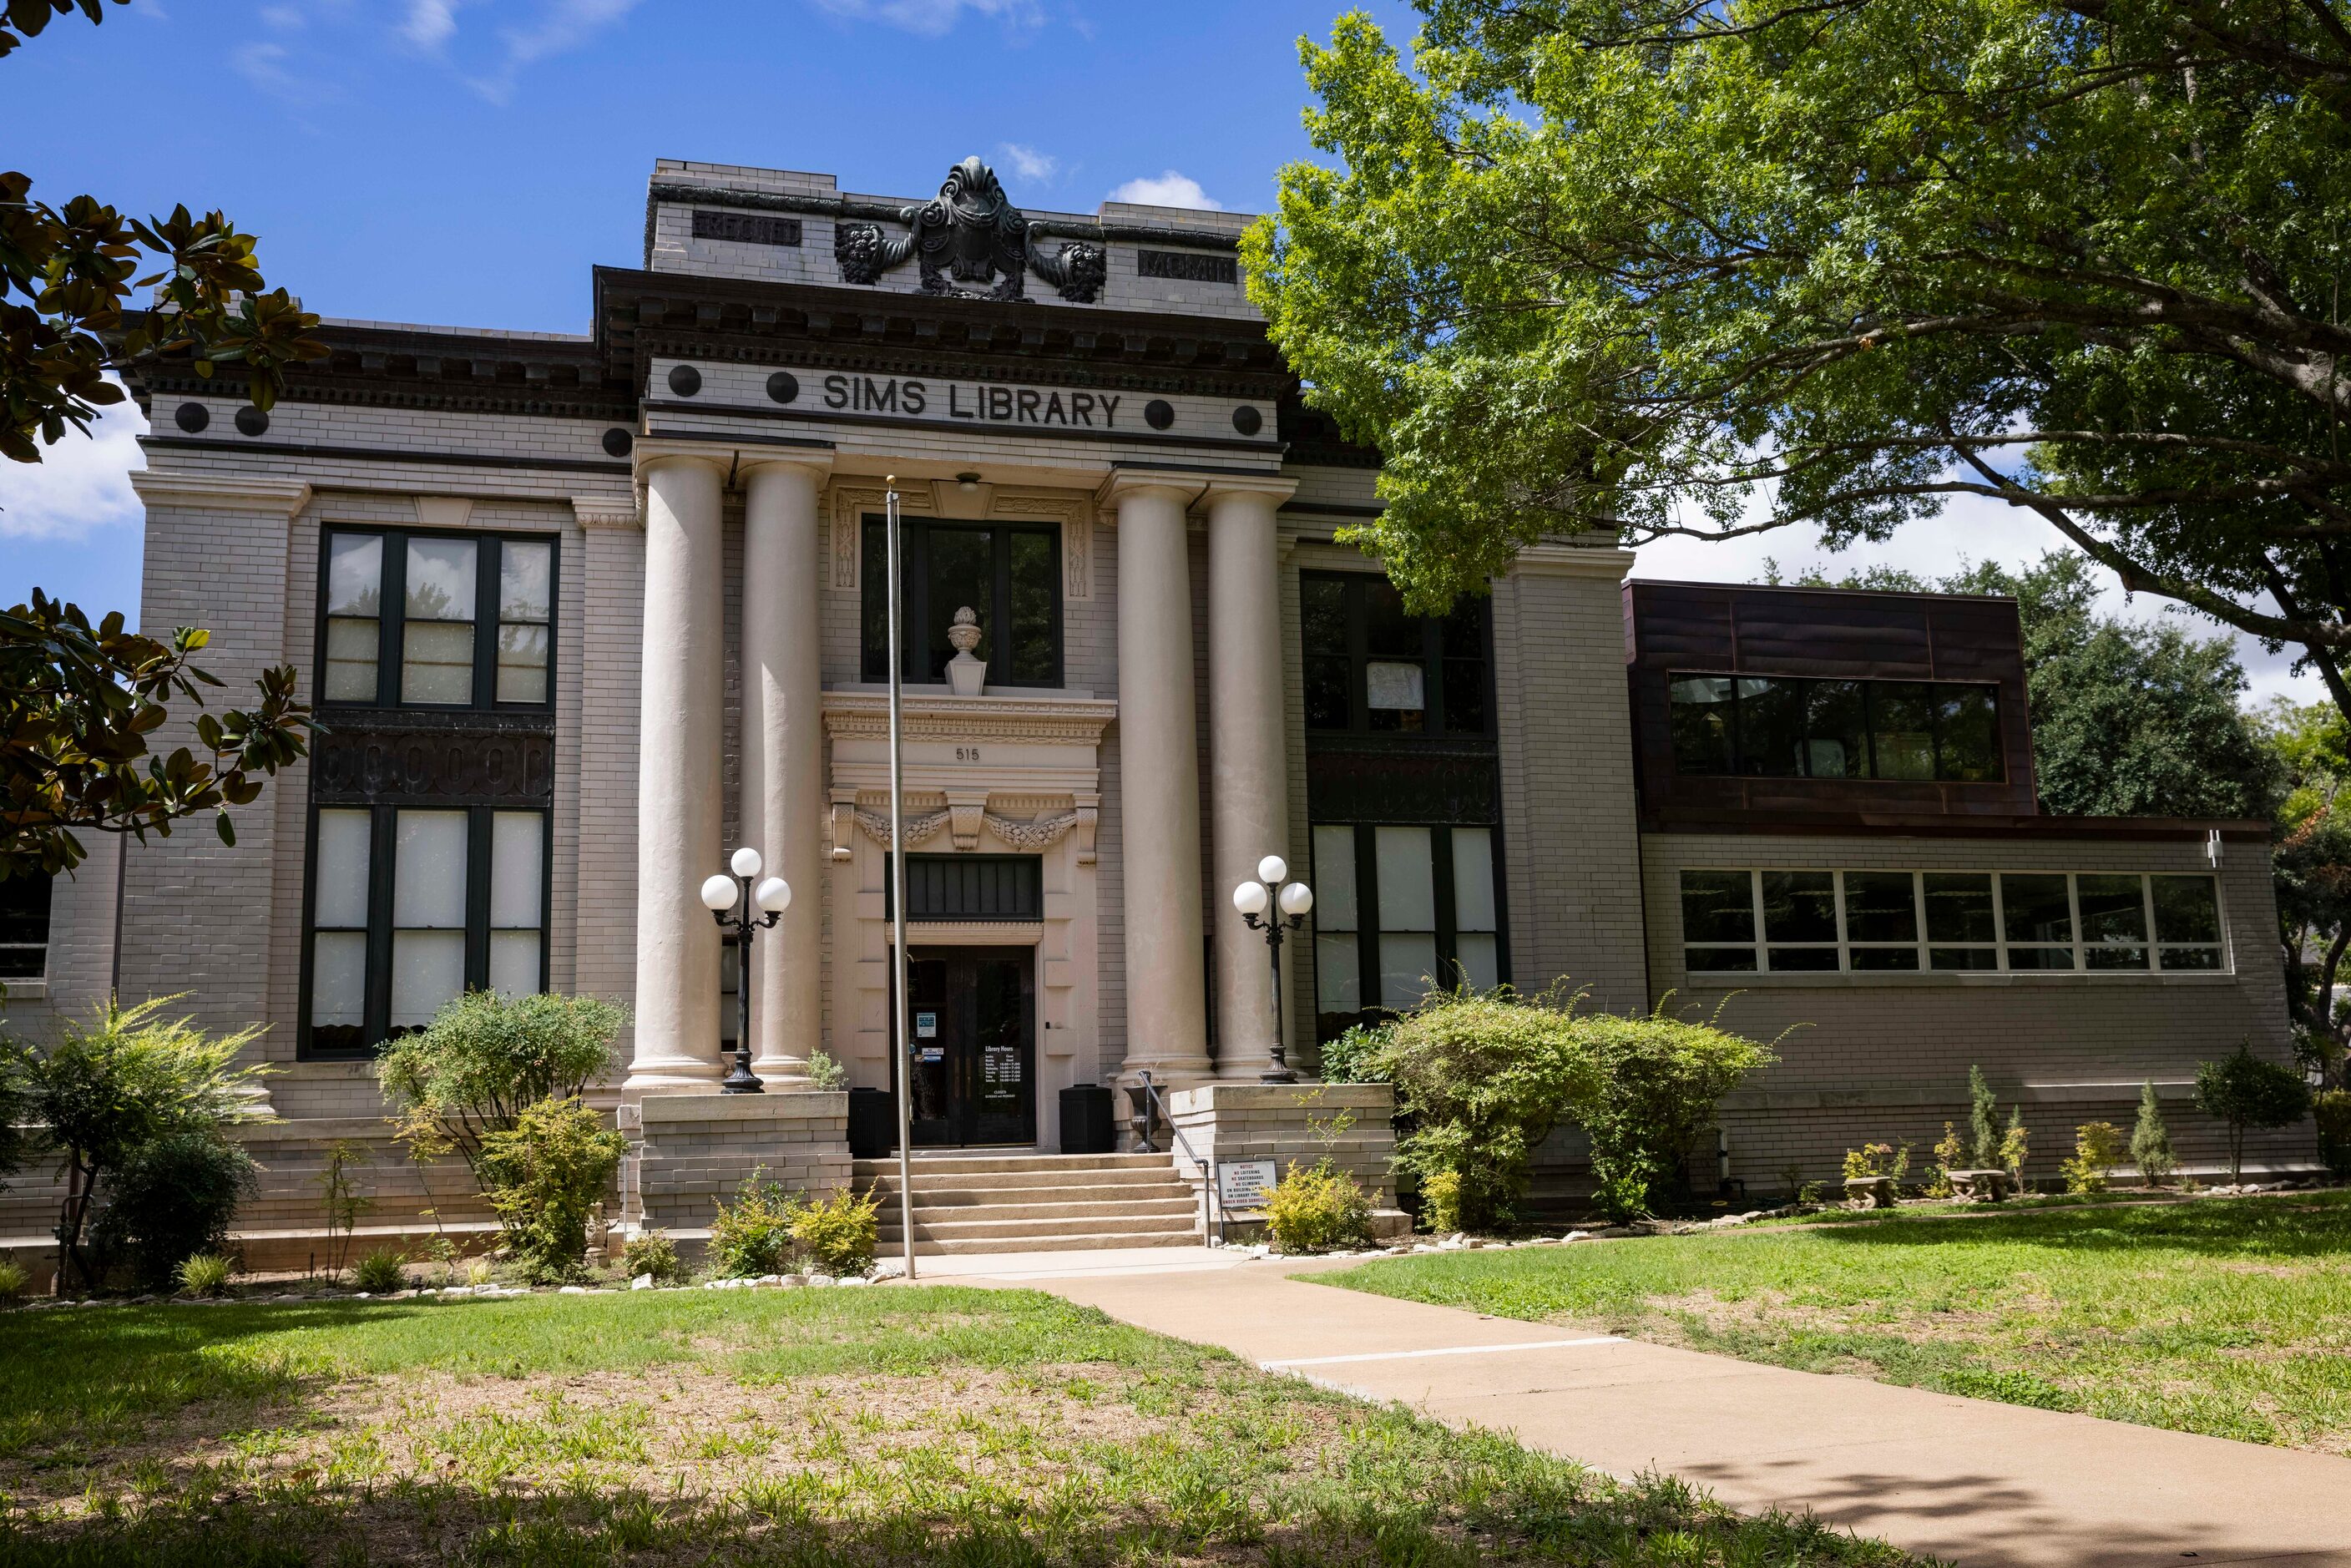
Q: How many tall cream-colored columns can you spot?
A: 4